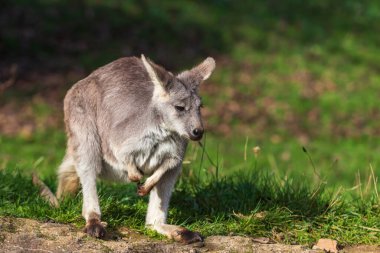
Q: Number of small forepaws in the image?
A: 2